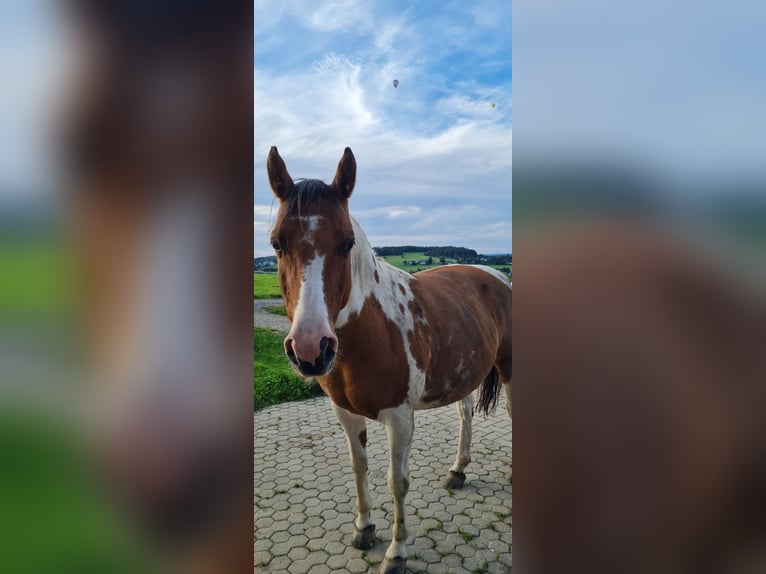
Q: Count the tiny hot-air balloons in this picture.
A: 2